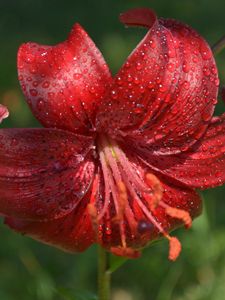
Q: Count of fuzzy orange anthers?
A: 6